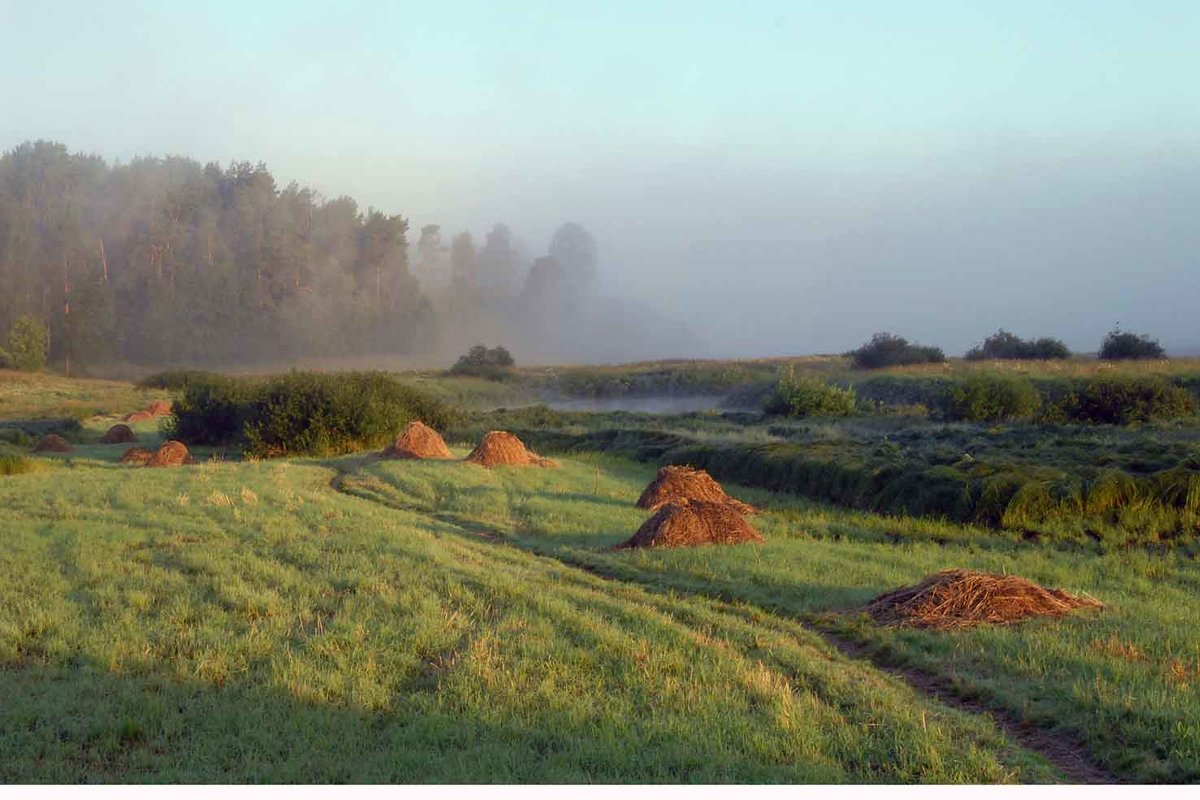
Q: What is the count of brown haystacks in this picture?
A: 11